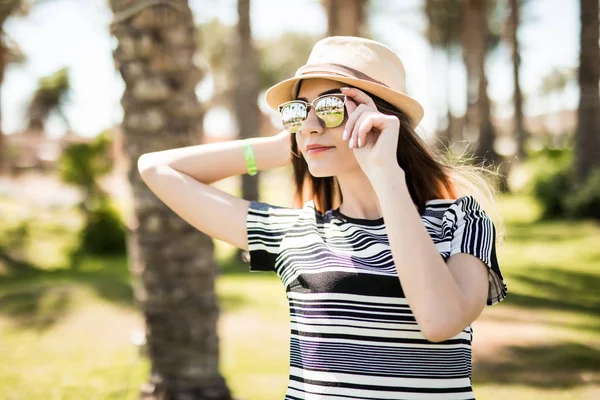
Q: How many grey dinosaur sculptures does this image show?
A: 0